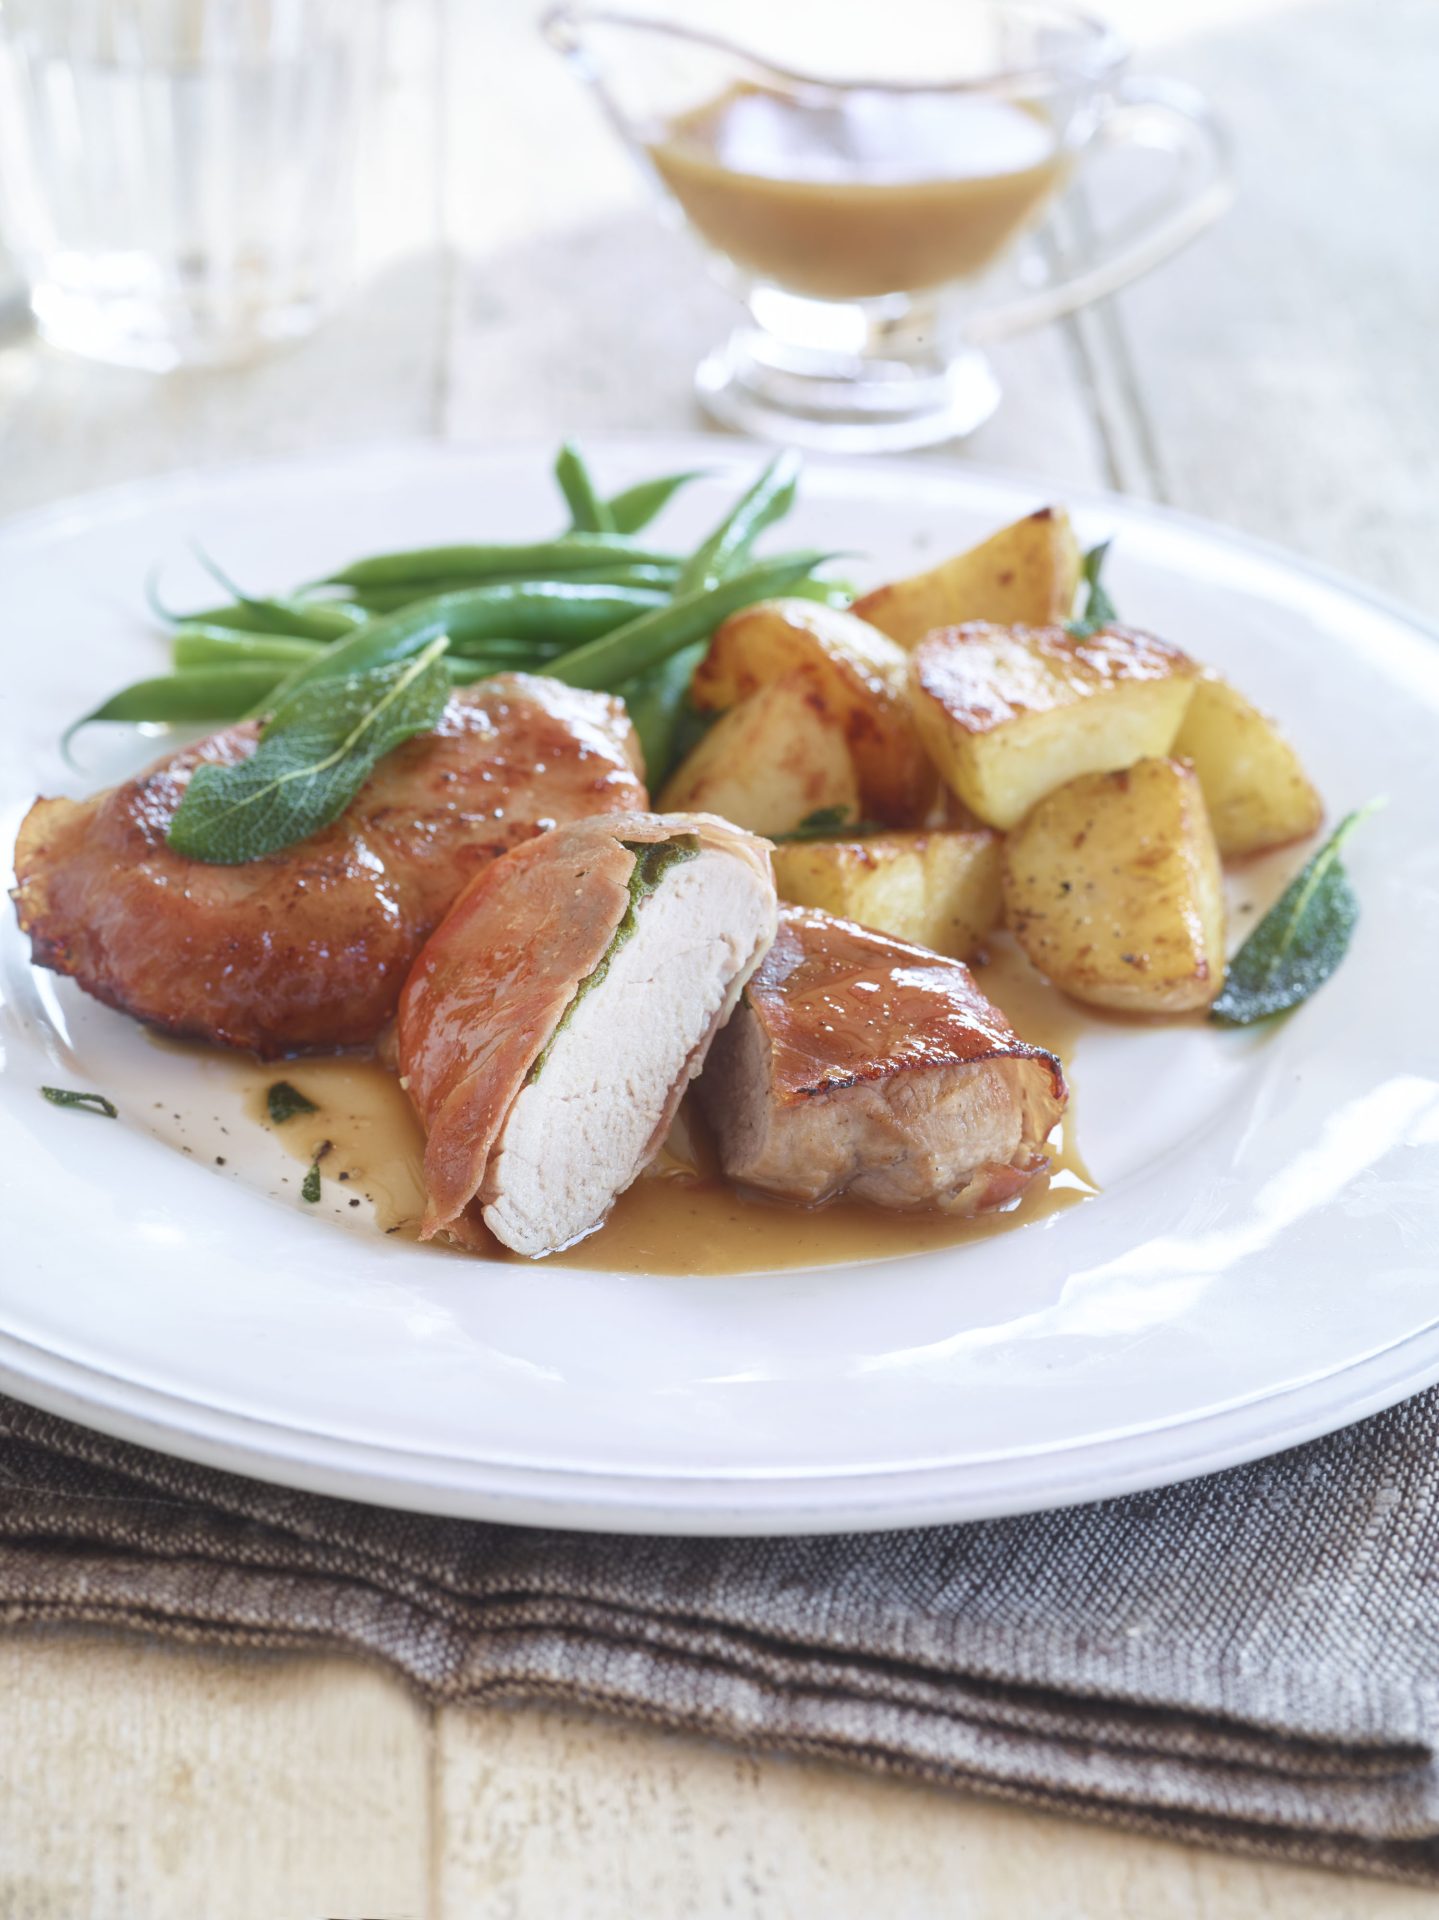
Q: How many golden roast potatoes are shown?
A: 7